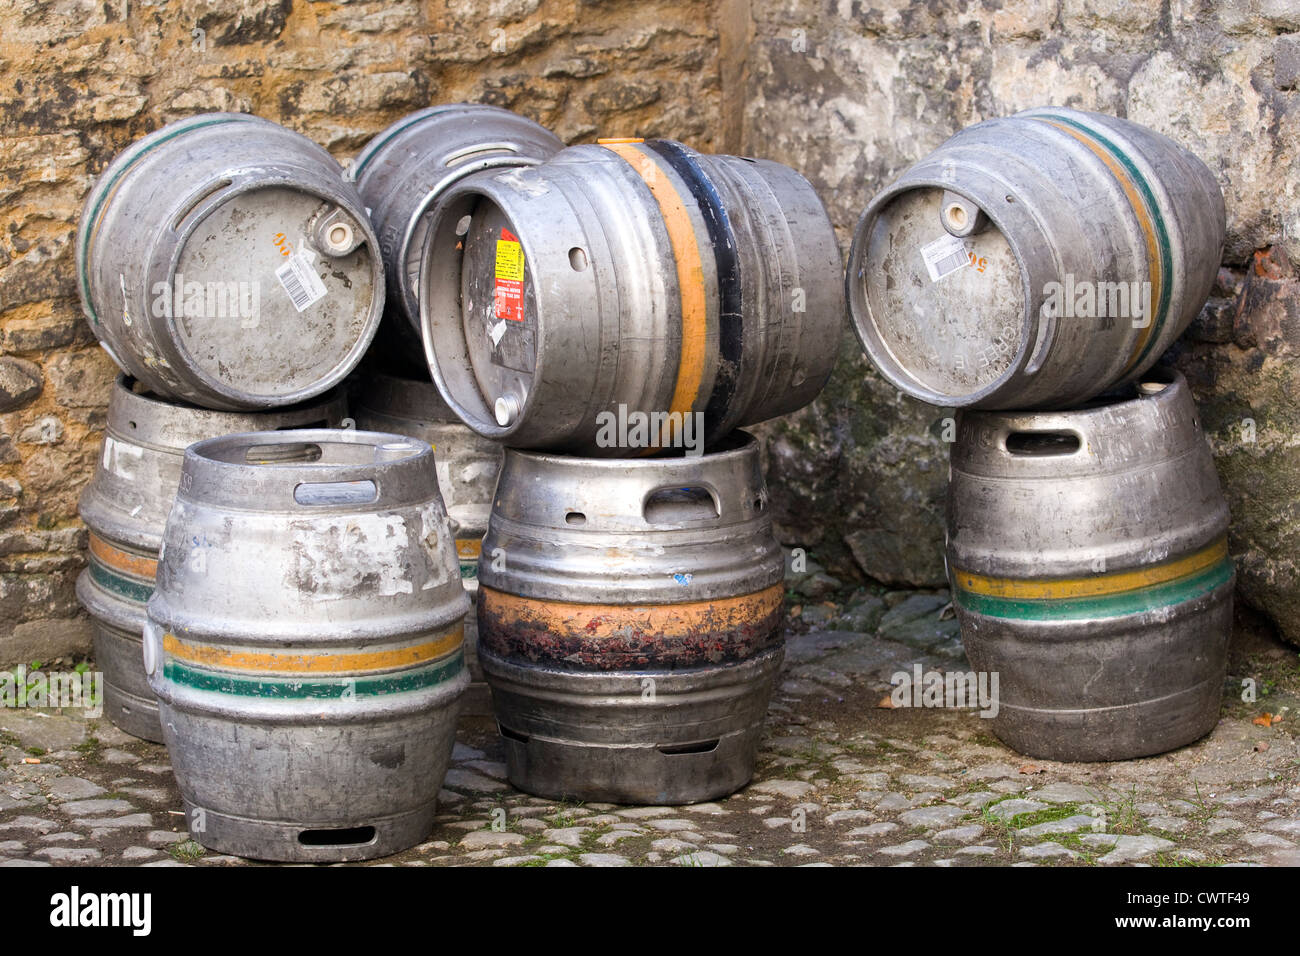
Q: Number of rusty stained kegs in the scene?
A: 1